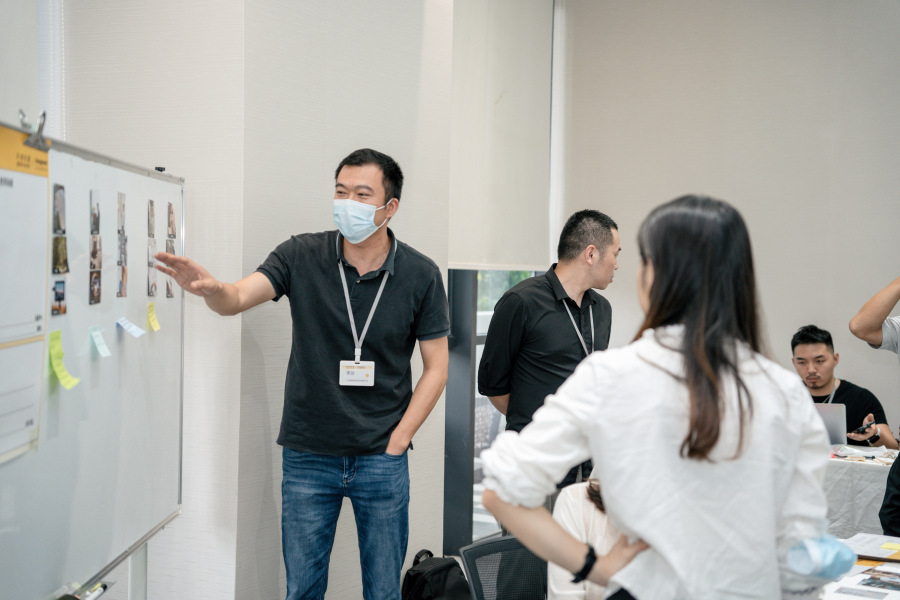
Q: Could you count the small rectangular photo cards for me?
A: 15